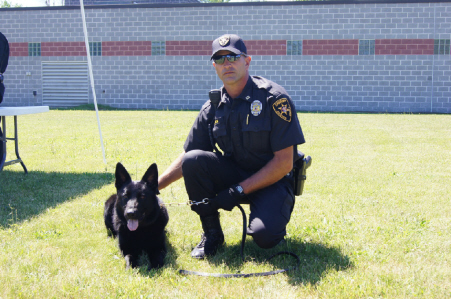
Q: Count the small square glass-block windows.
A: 6